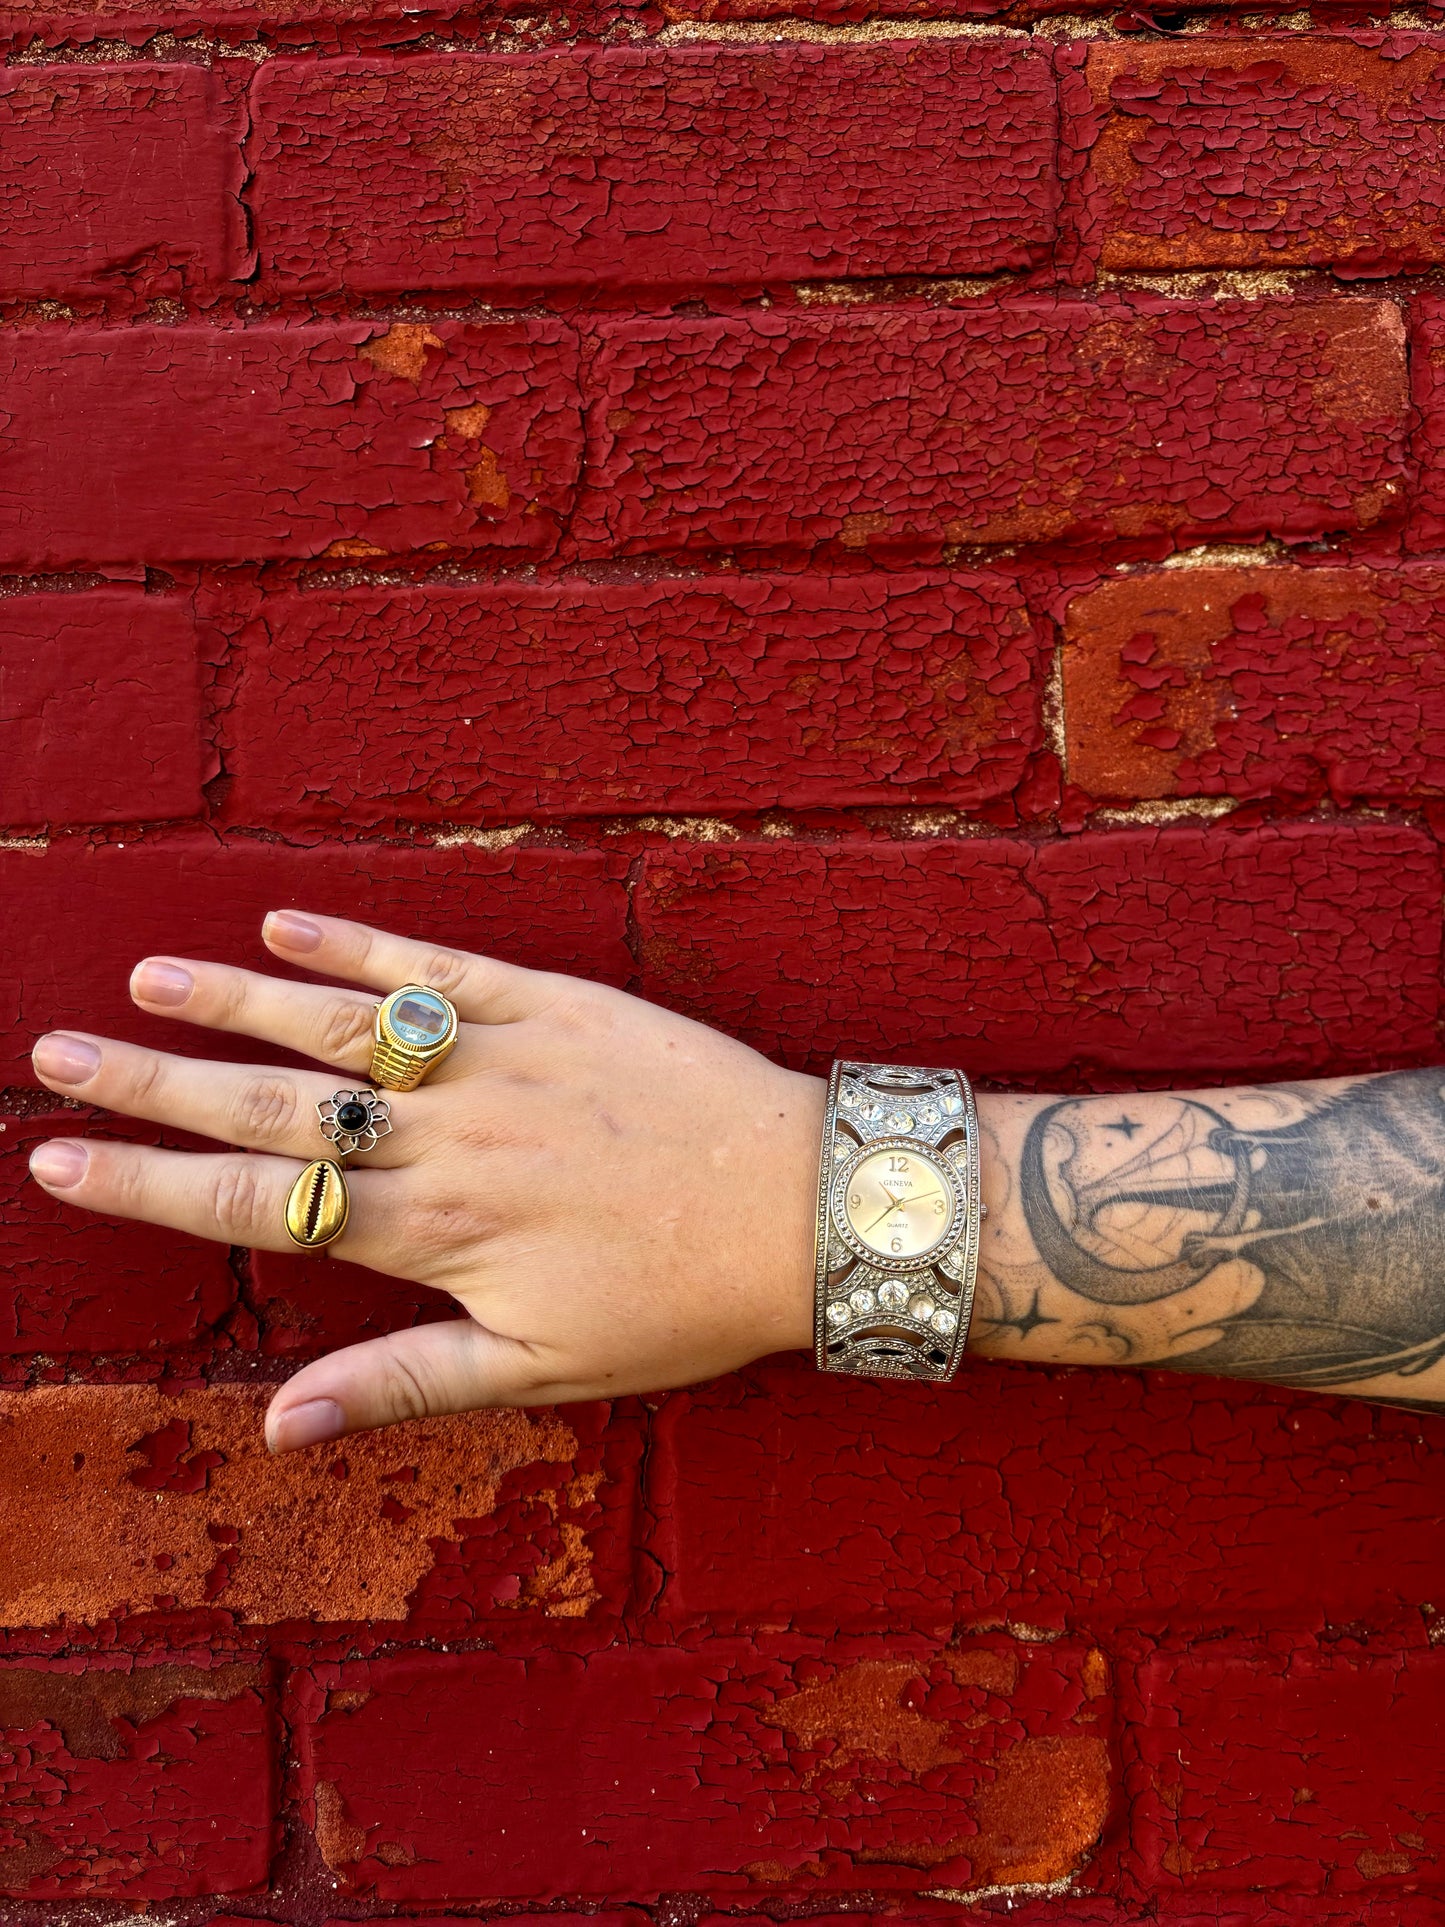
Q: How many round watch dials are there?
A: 2